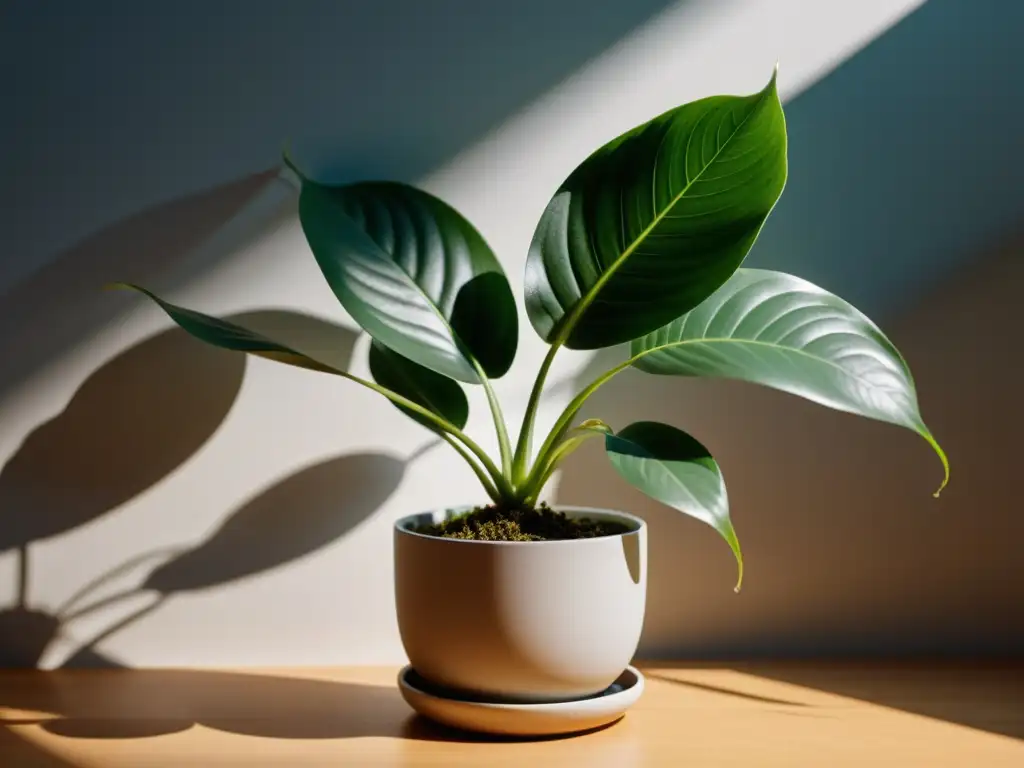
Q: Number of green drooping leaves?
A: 2